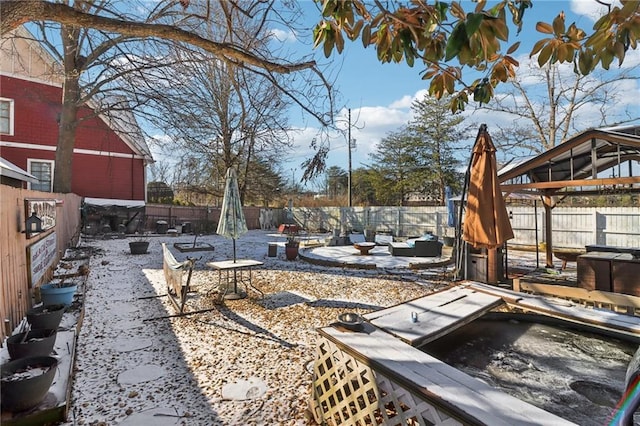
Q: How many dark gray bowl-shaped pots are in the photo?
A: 3